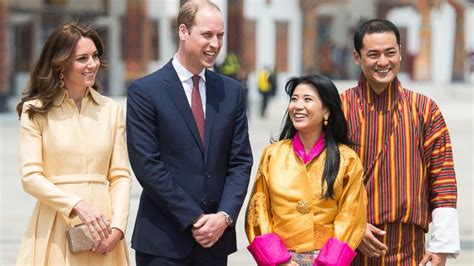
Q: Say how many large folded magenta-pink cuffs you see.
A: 2